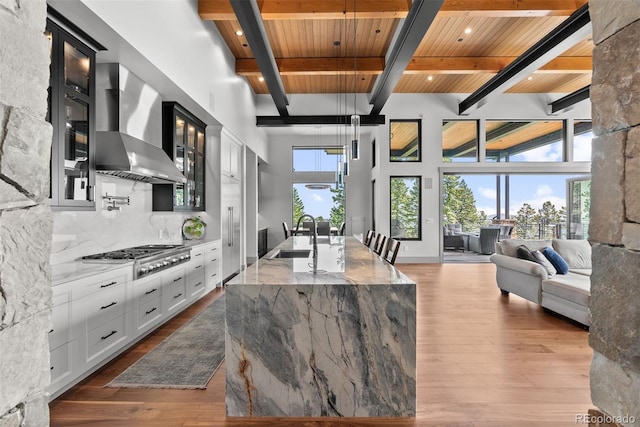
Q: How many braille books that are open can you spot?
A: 0